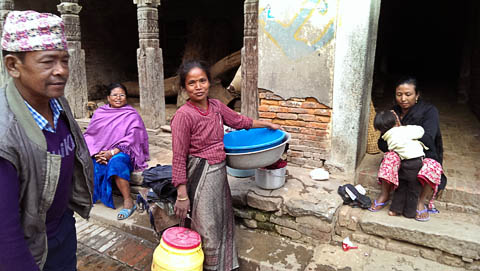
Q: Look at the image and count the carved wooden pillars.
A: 4